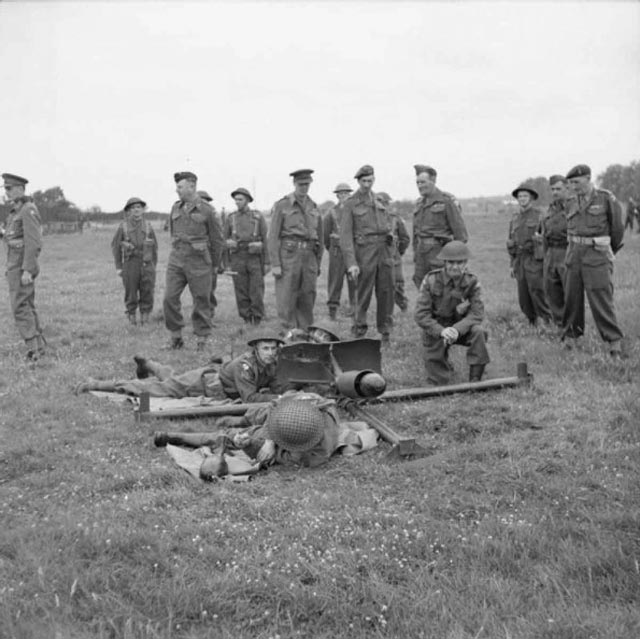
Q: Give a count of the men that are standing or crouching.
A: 14